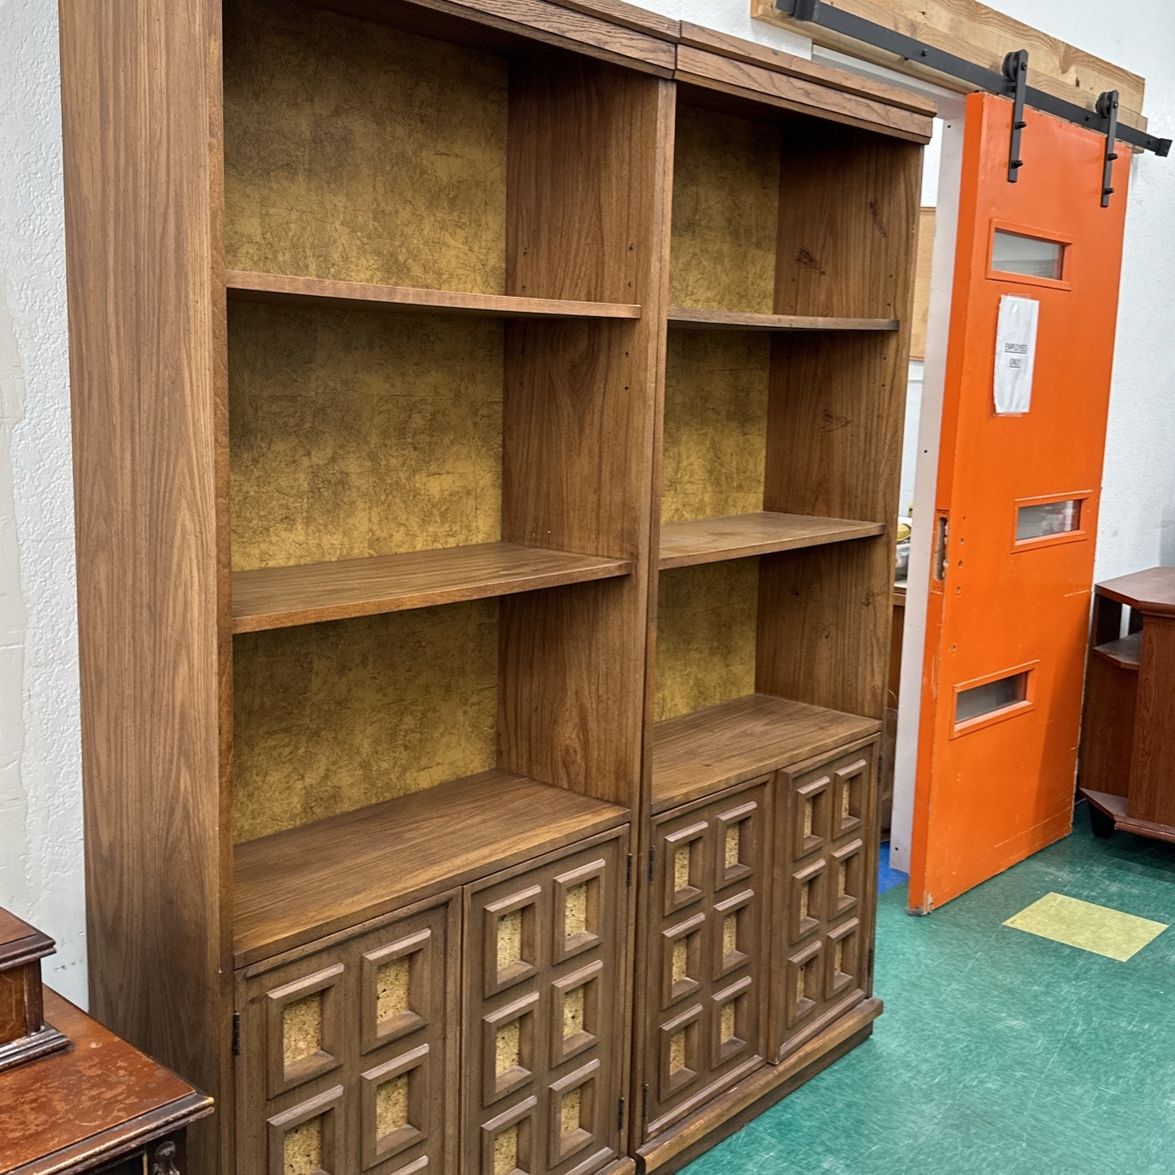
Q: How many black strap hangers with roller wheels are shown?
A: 2